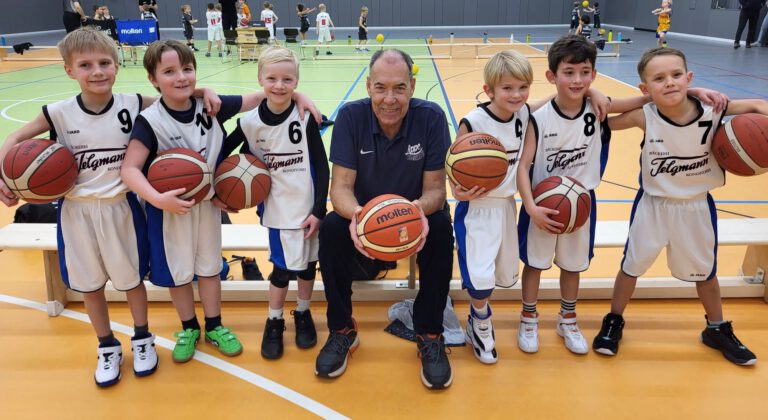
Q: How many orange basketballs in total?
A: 2